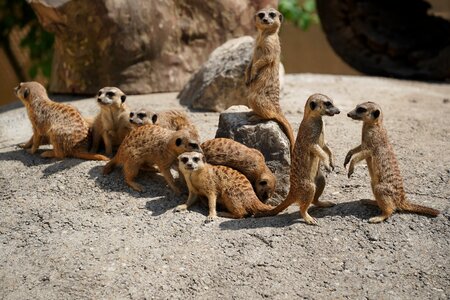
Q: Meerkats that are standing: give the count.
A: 3